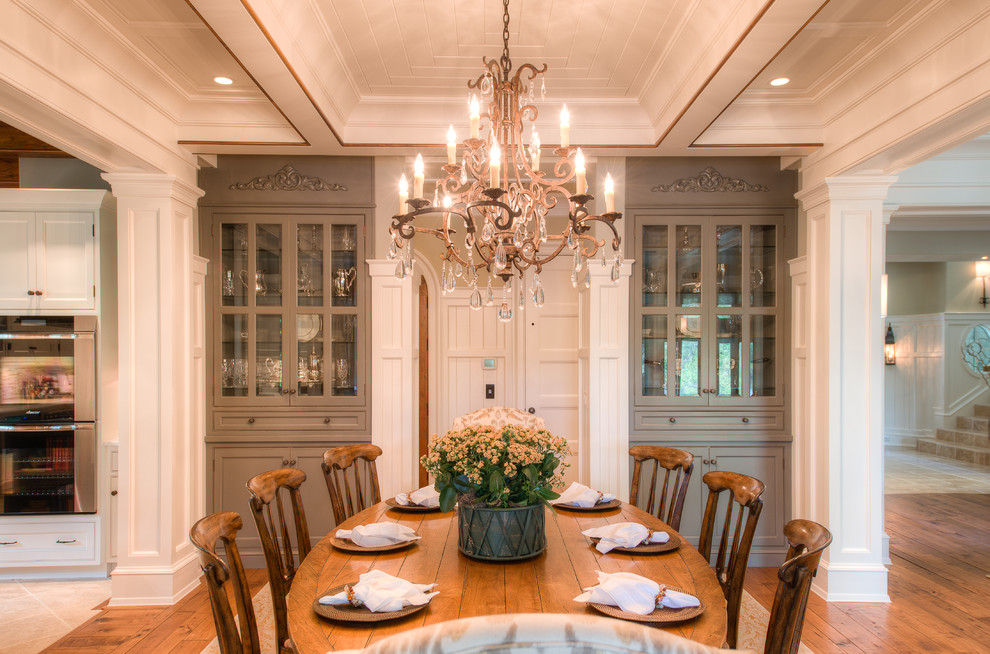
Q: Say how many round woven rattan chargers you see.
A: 6